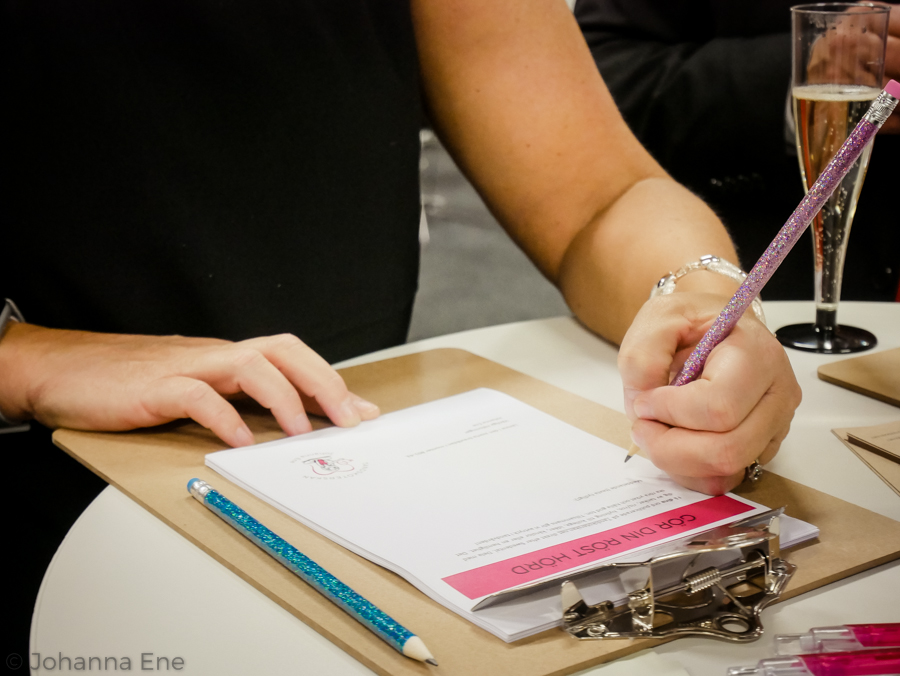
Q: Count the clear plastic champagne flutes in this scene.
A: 1